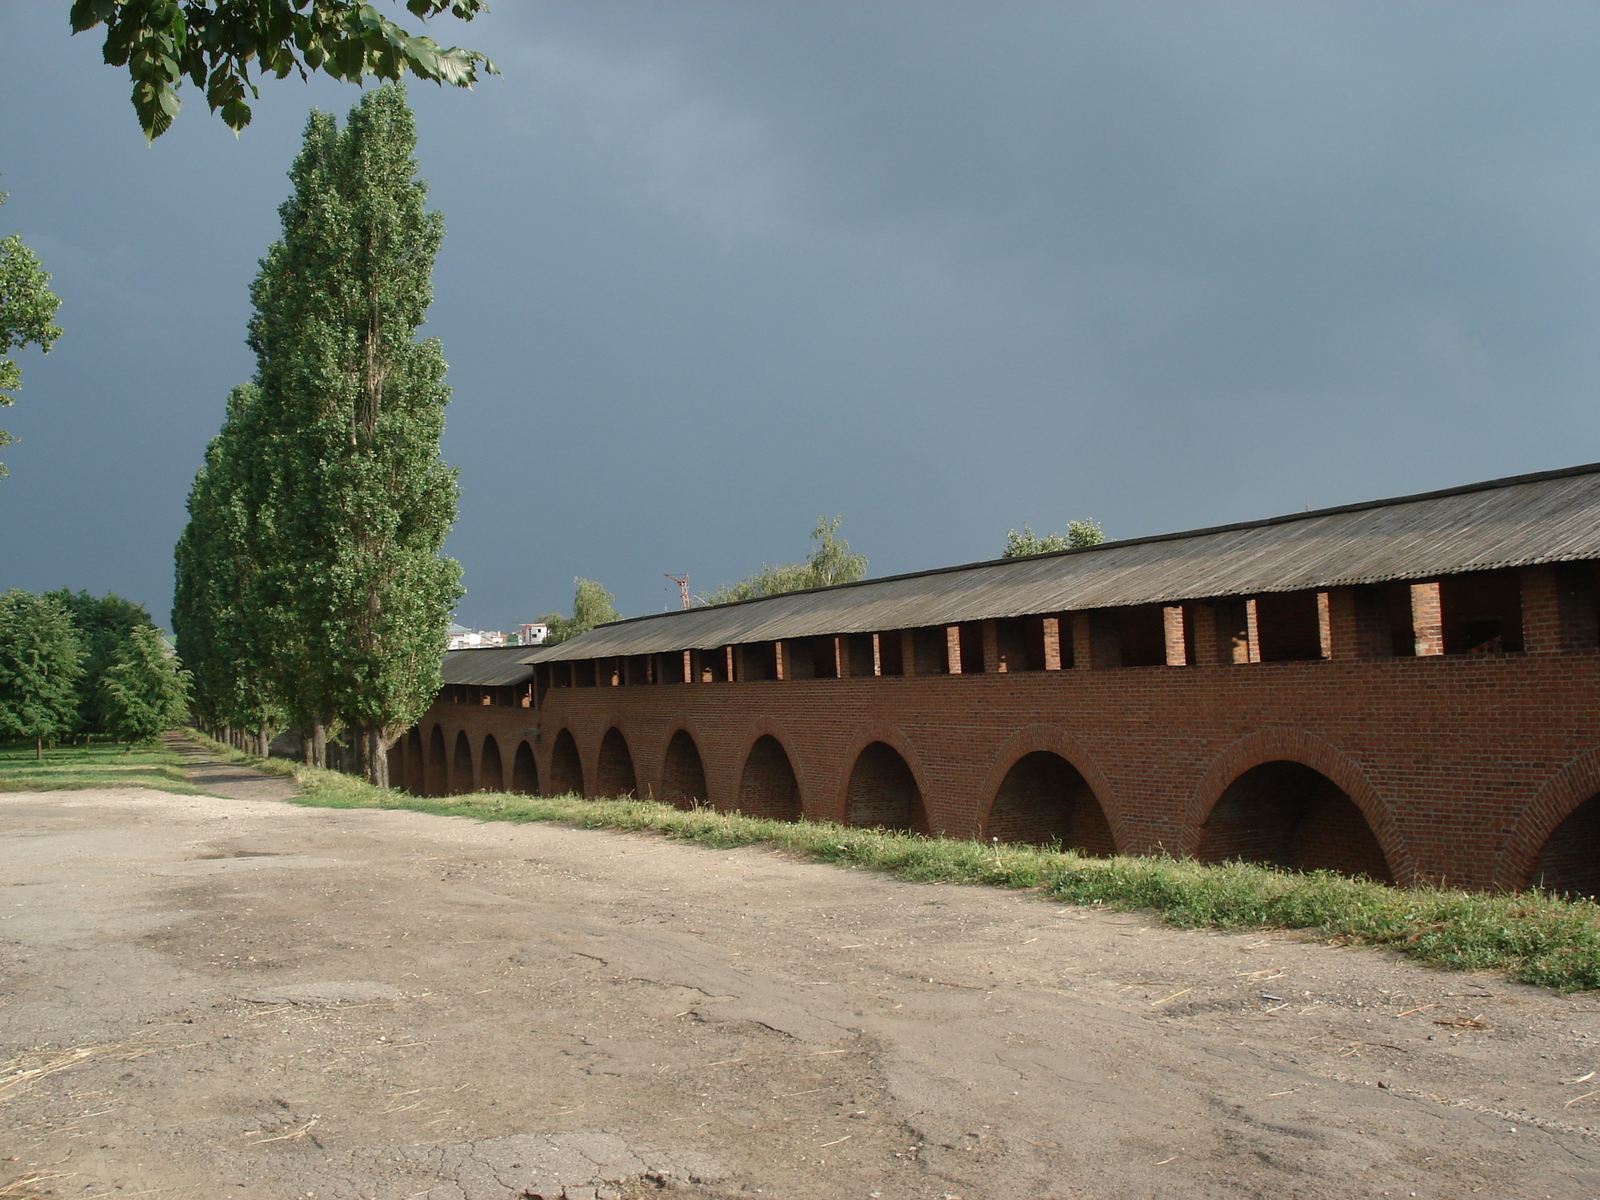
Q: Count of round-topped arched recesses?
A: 14